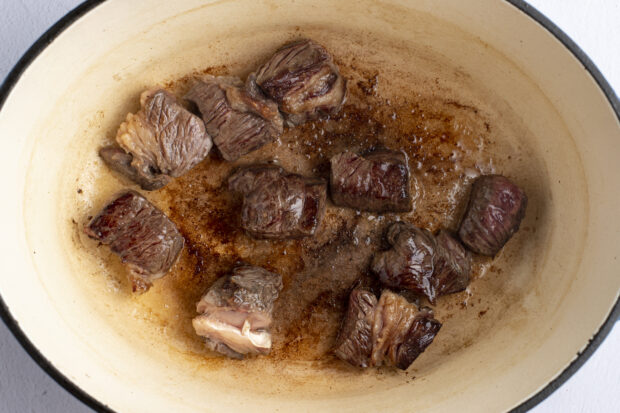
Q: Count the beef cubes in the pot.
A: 10